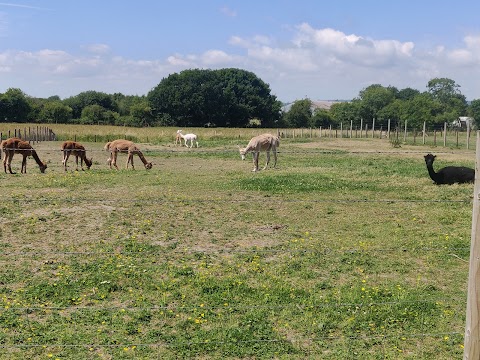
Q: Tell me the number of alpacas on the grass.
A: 7